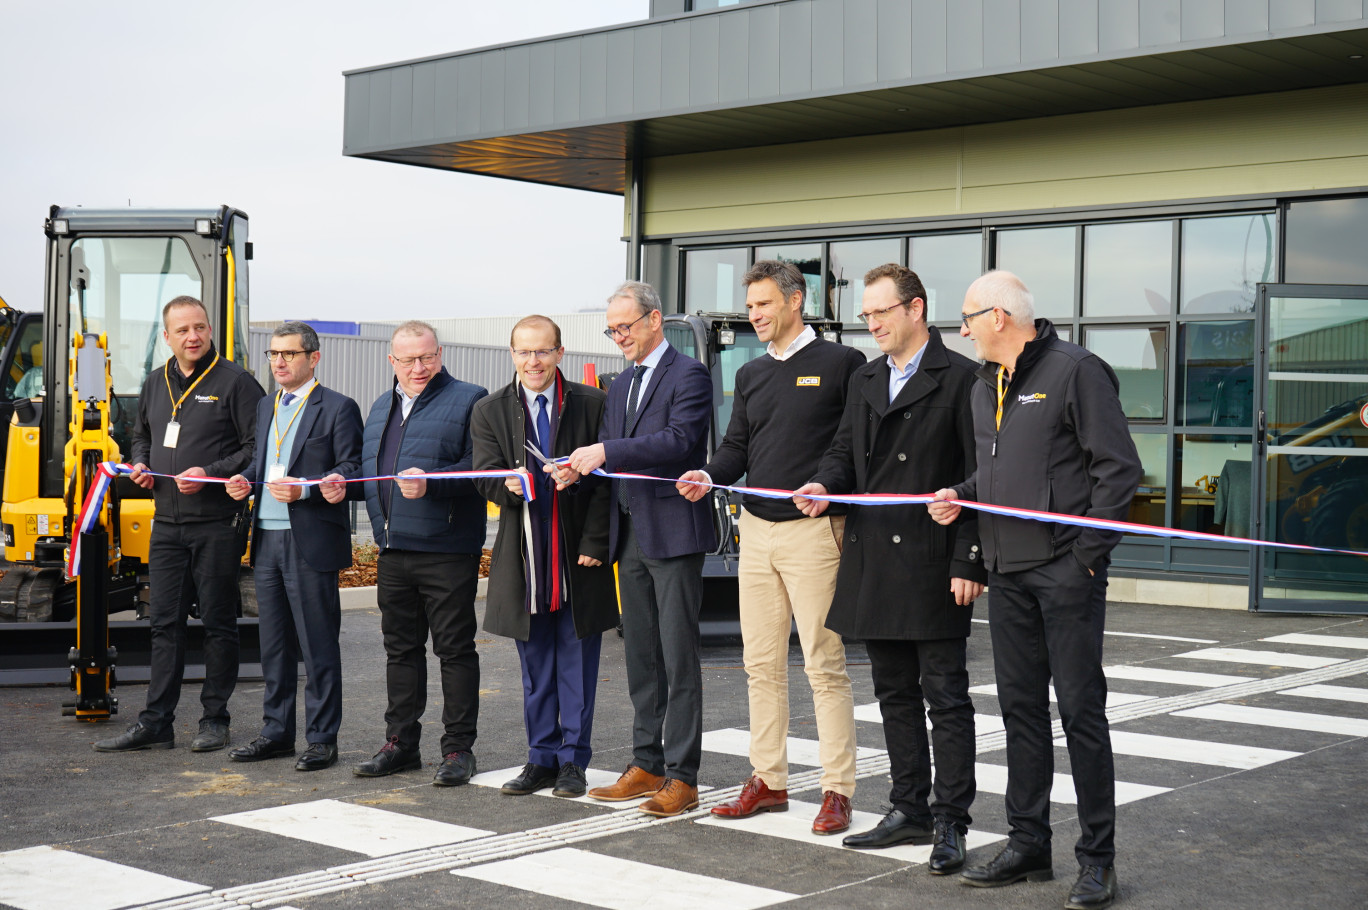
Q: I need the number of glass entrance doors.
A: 1